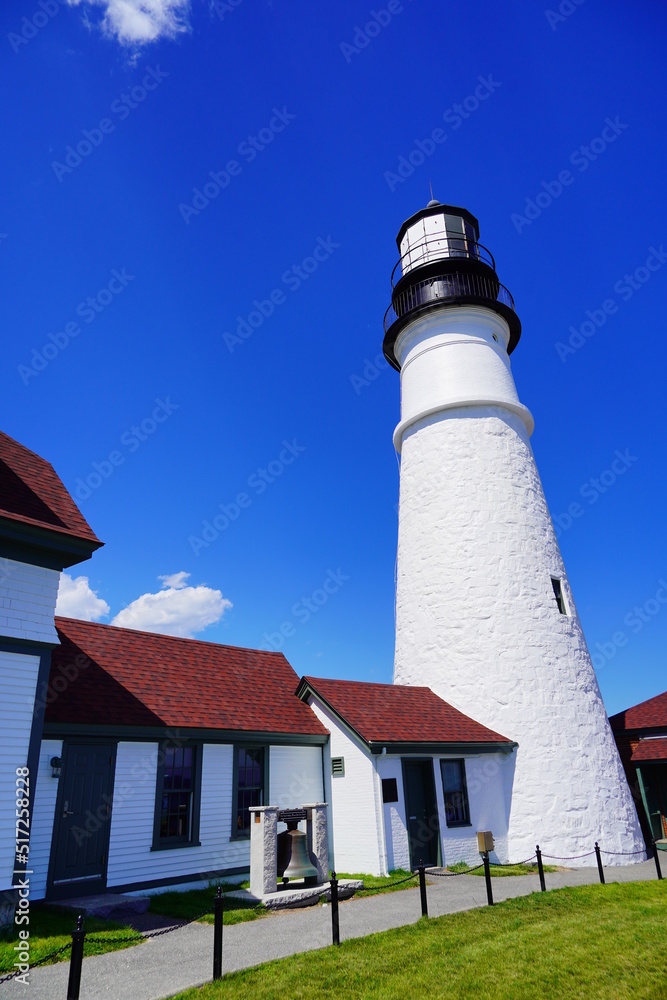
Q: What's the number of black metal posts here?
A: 8